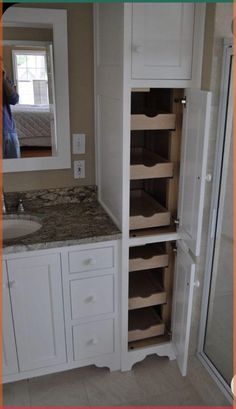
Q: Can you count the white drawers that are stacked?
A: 3